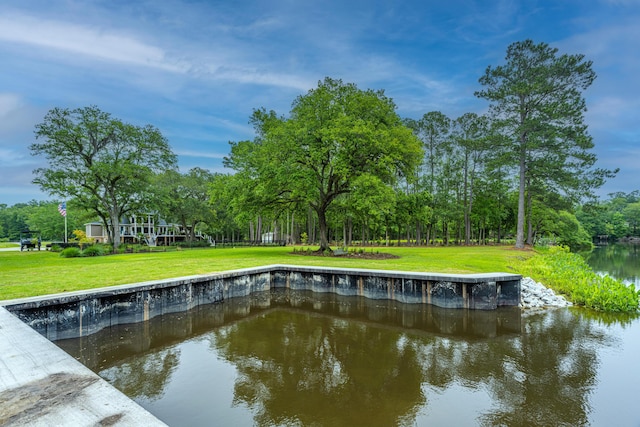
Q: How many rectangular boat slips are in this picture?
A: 1